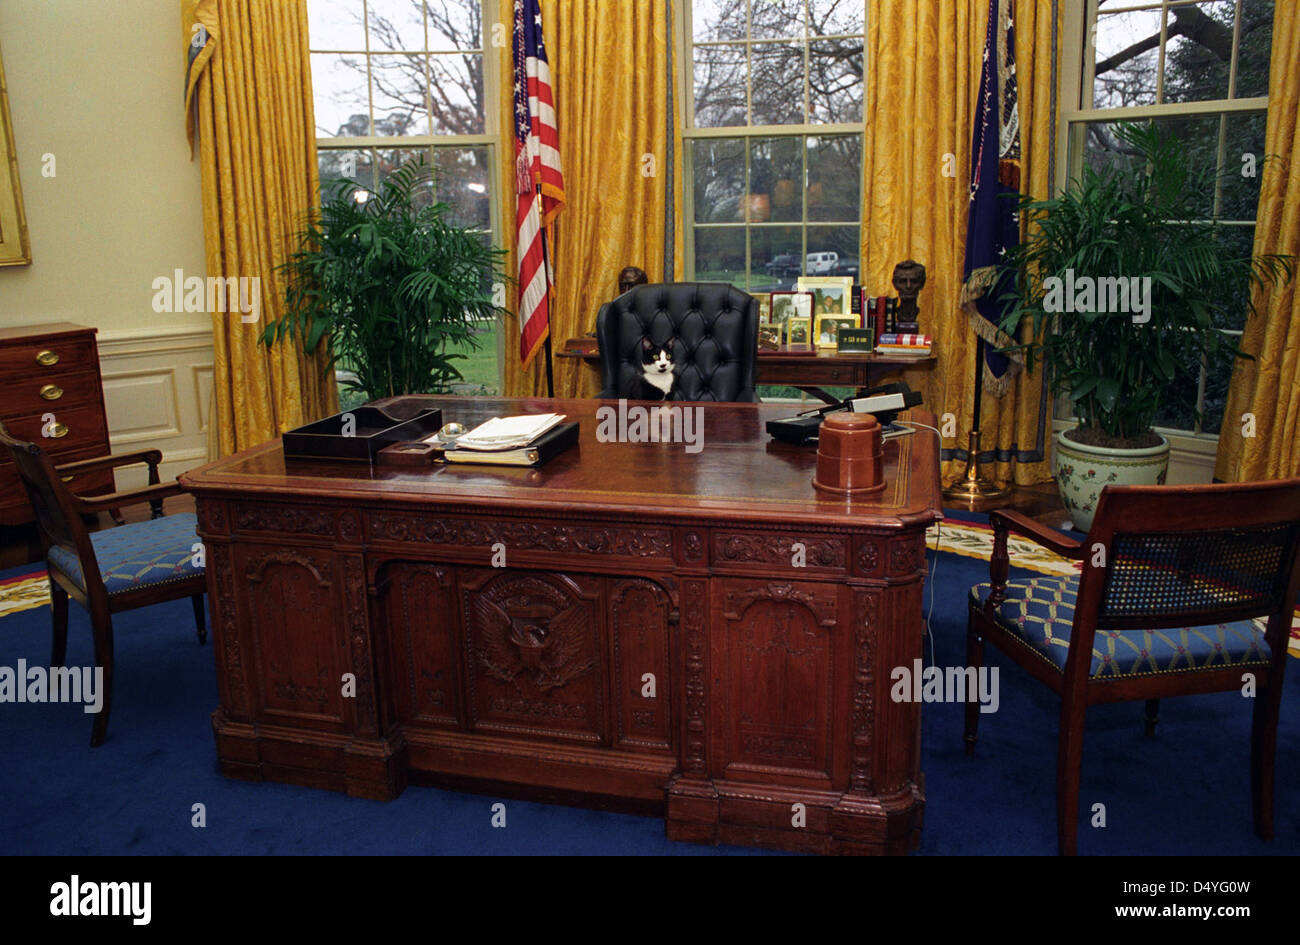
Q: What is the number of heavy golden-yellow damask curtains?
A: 4